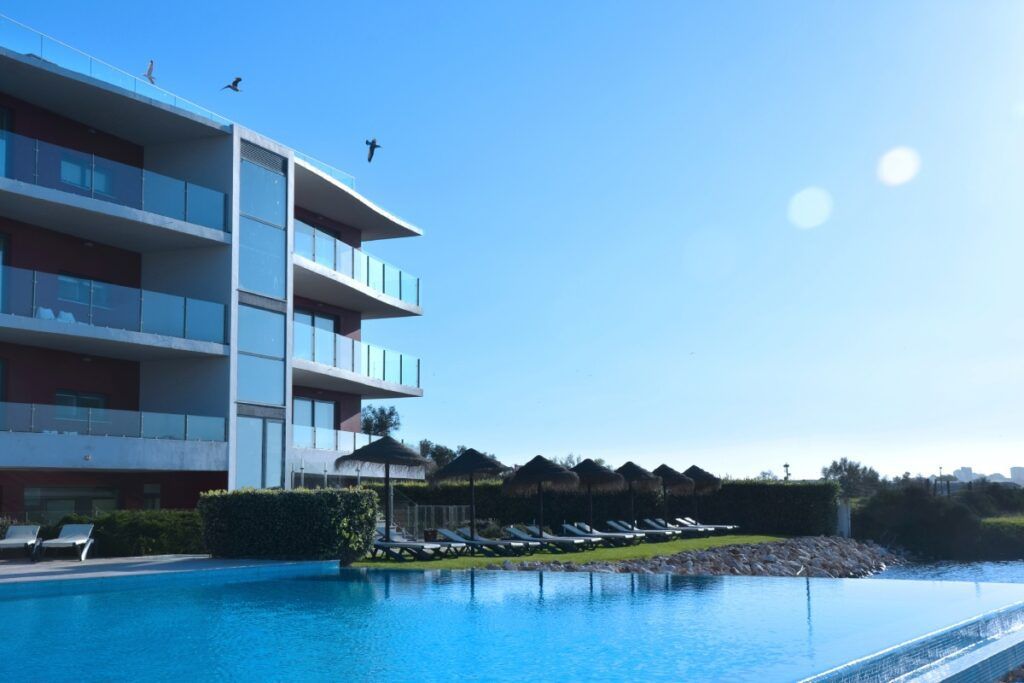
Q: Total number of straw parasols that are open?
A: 7